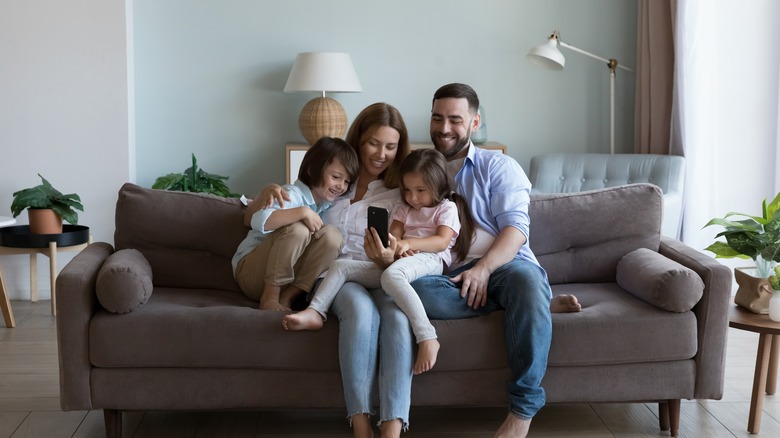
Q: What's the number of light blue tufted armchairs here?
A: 1